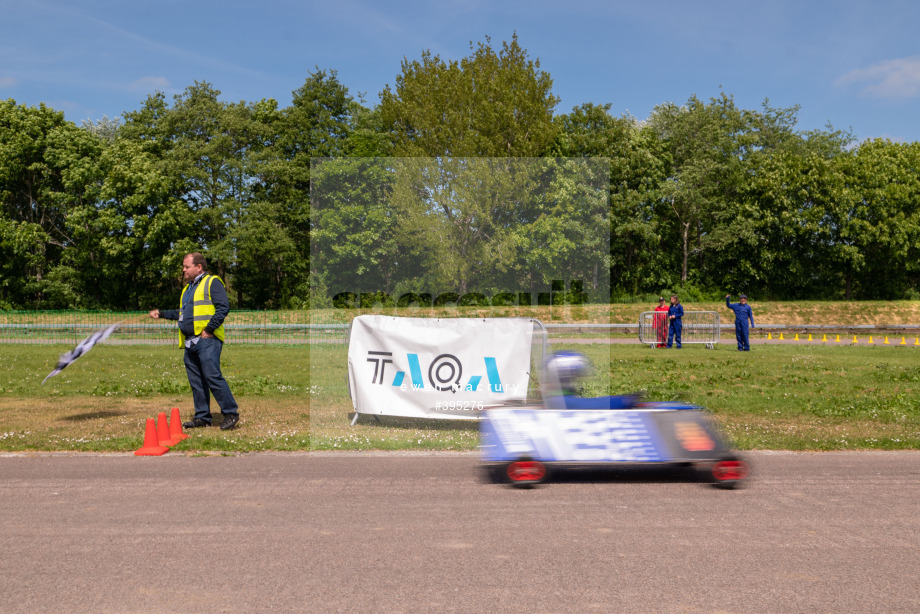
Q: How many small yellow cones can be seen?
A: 11